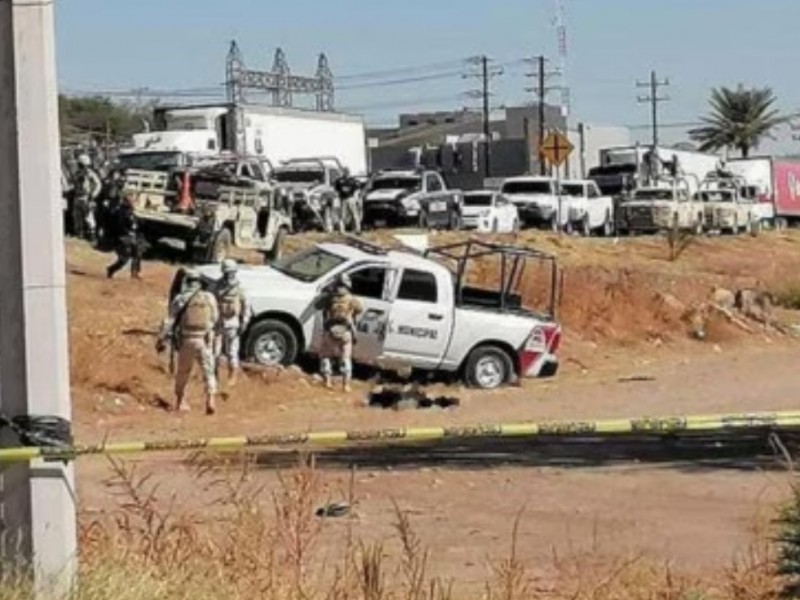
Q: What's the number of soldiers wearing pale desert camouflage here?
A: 3